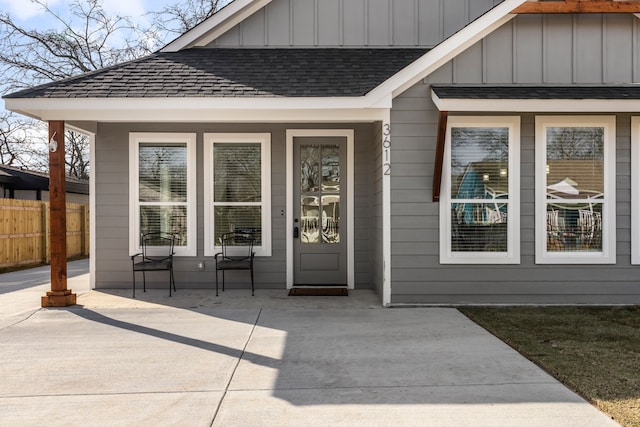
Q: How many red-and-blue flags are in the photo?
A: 0